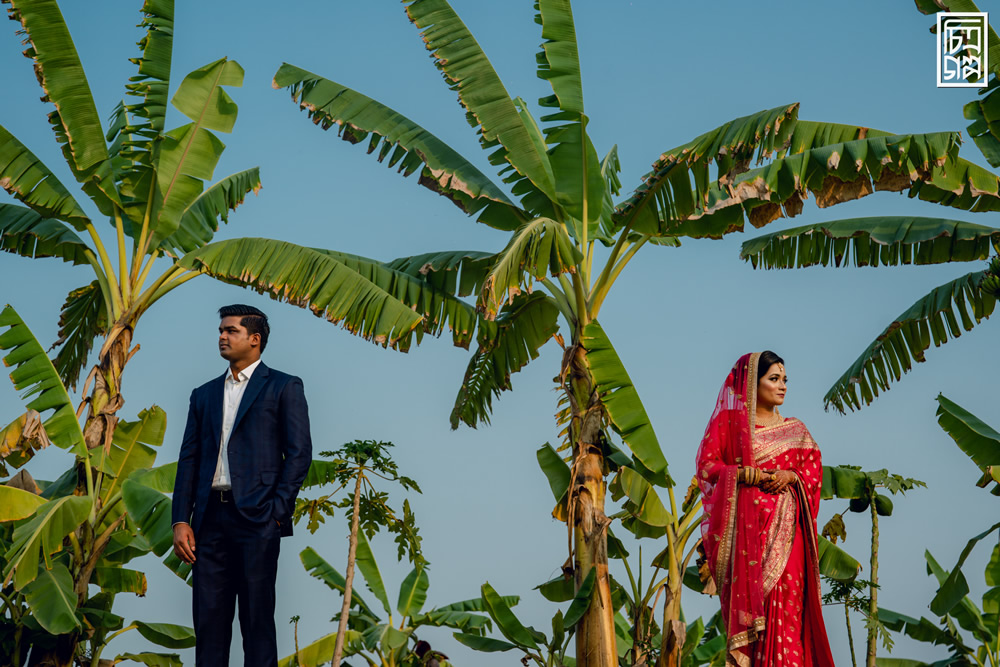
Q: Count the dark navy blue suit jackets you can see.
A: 1